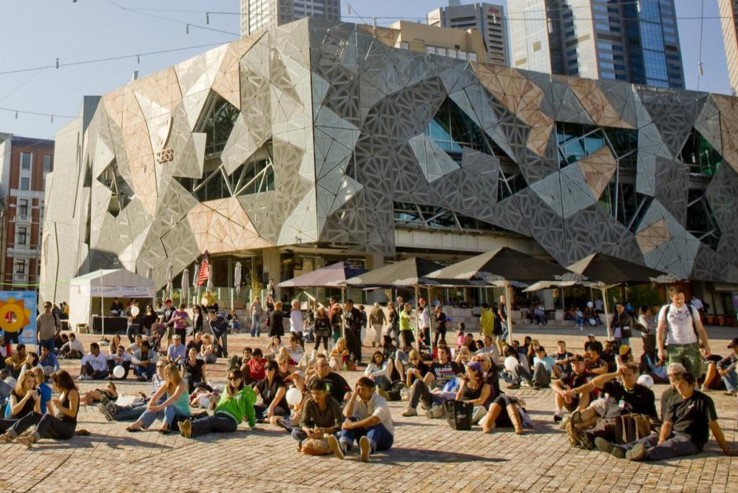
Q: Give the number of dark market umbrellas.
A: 4